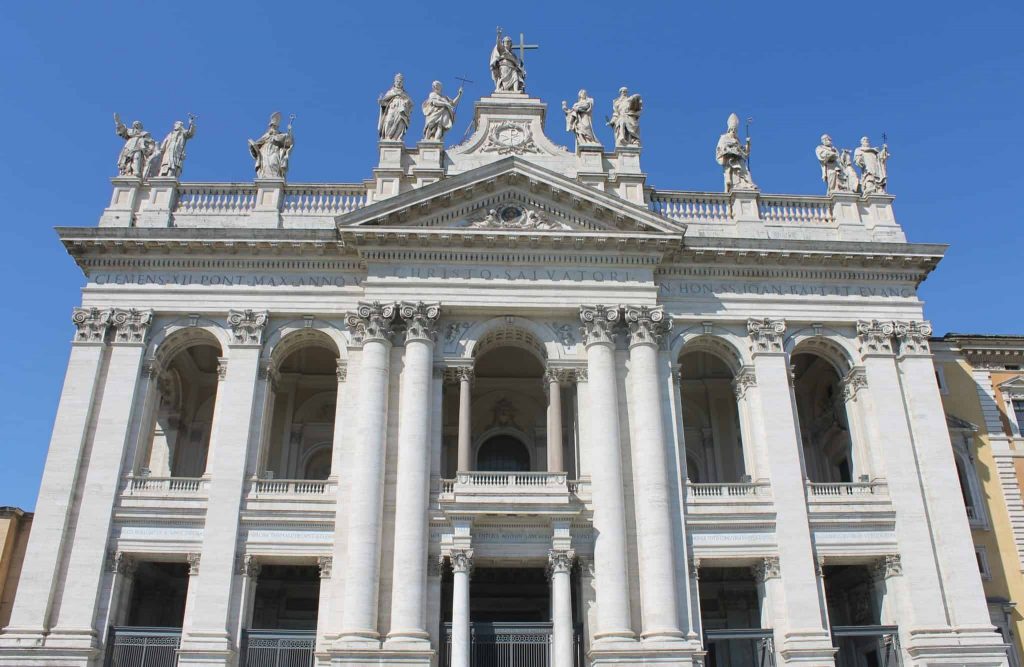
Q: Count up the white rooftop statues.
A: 11